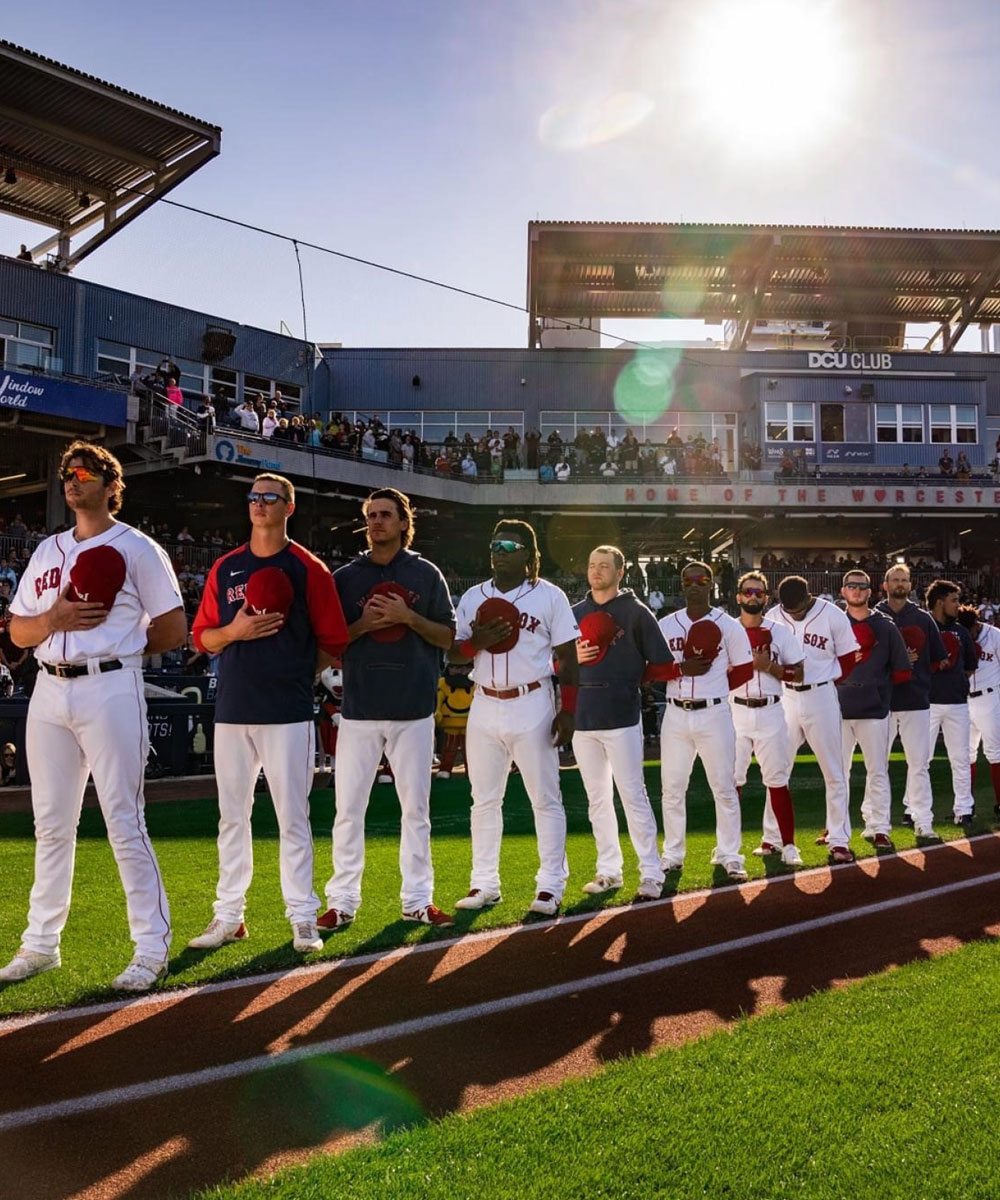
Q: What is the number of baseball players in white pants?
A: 12